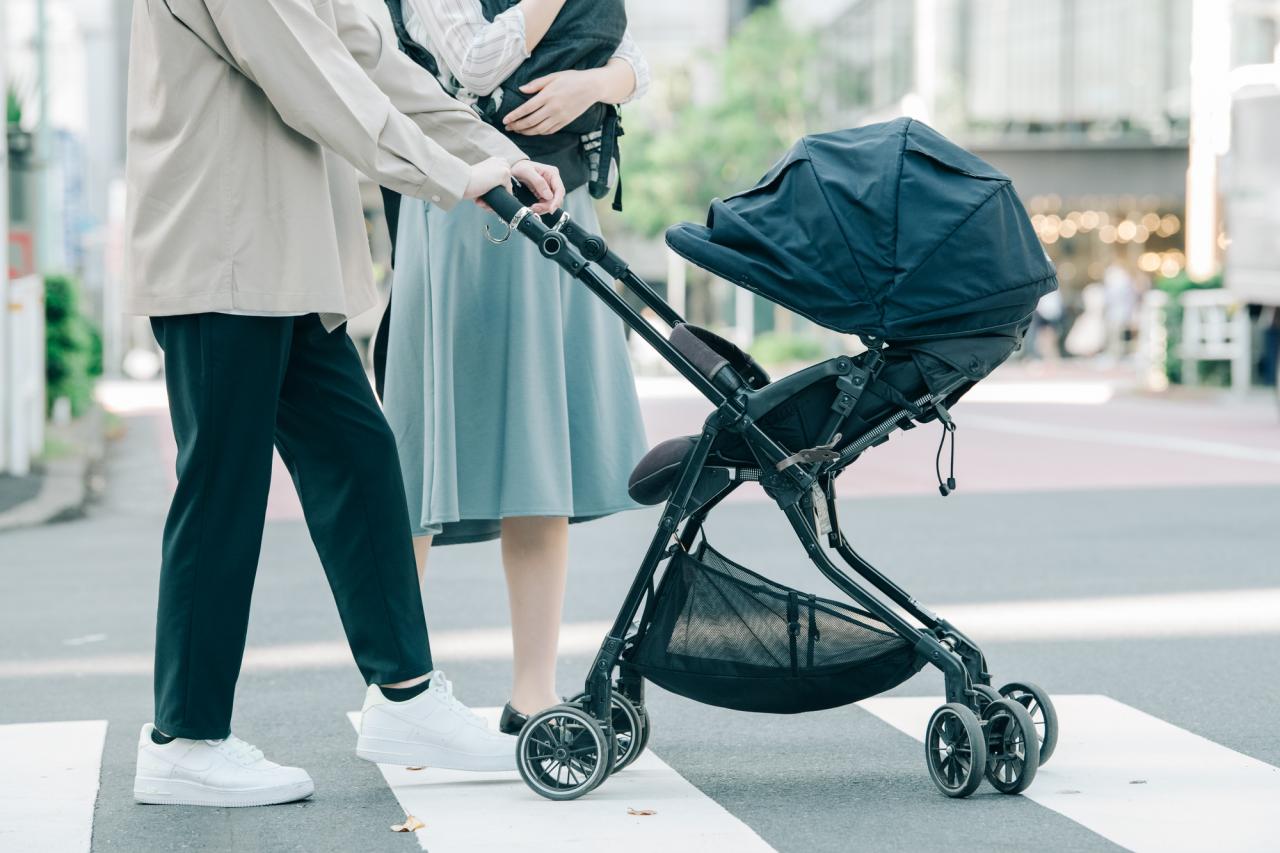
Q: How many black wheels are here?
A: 8